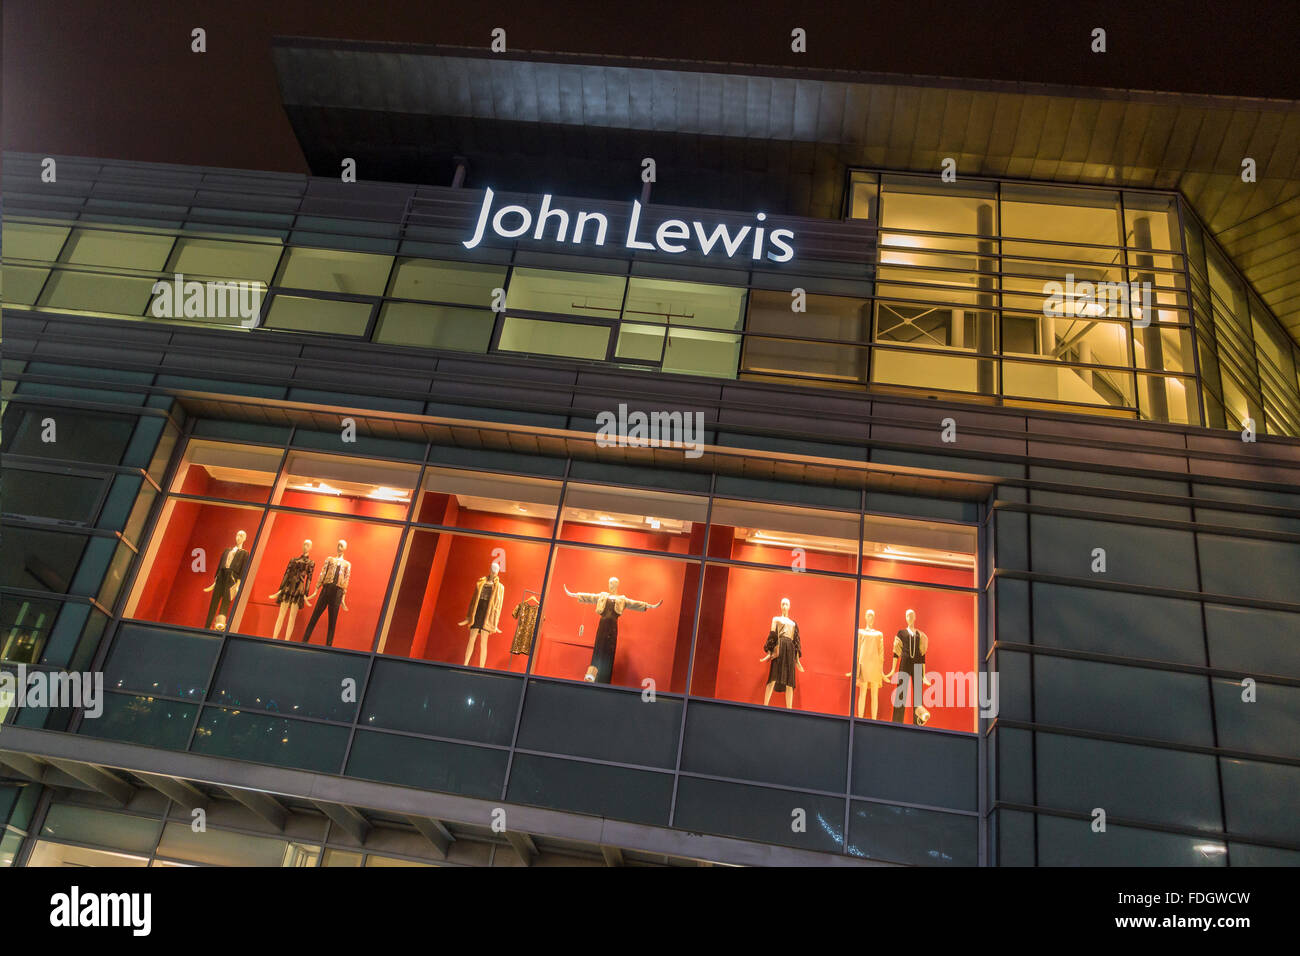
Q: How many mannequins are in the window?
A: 8